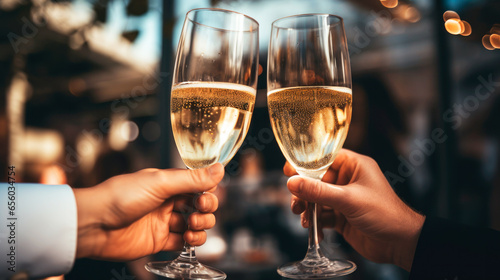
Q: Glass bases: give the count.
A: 2